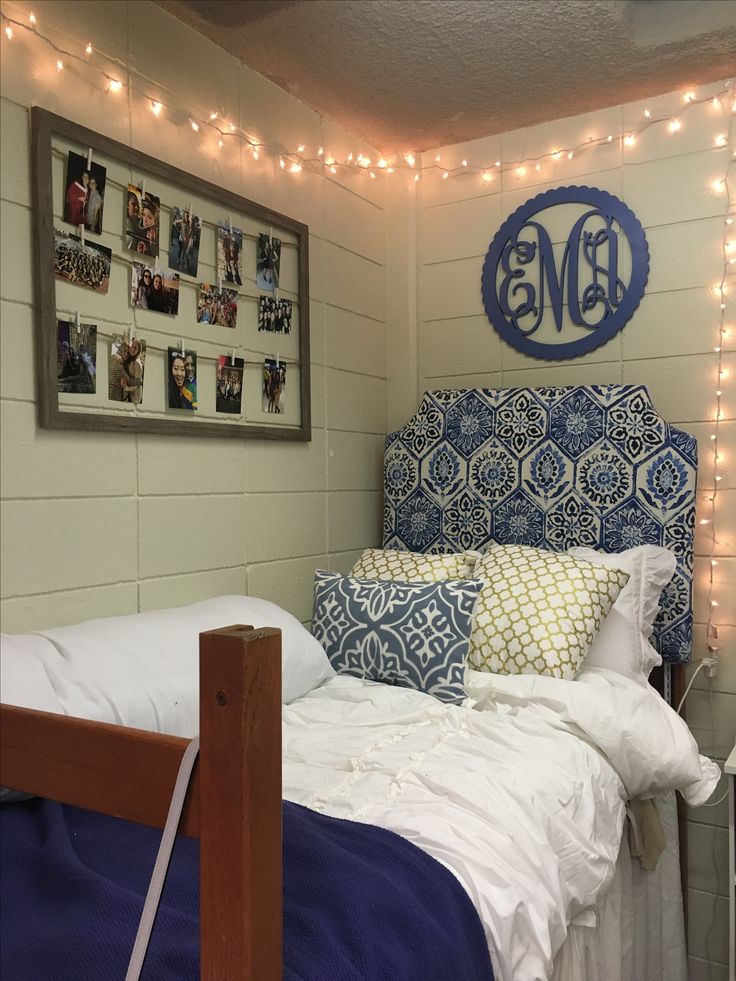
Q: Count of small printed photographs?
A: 14